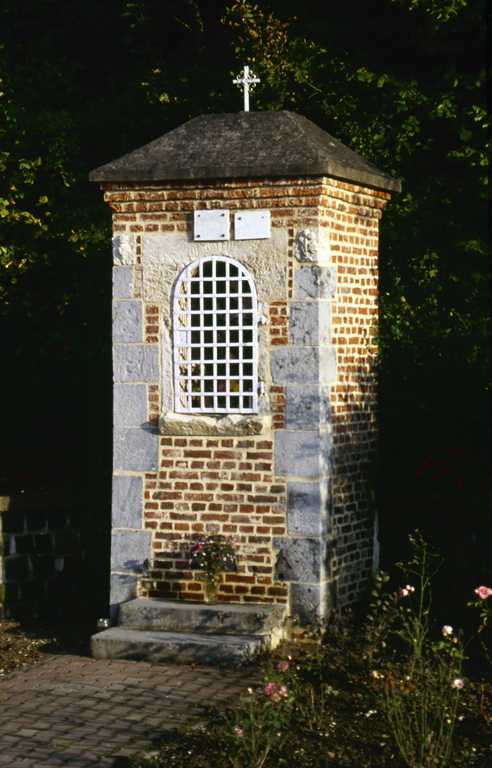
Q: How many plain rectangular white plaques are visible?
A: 2